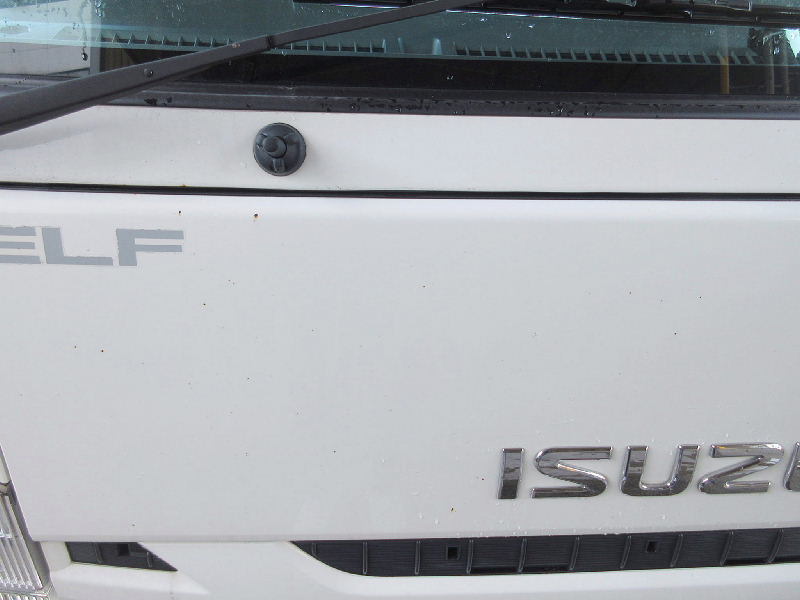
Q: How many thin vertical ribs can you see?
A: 12